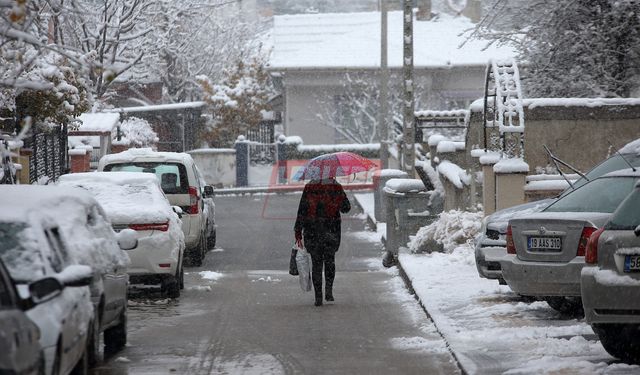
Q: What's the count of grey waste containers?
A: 2